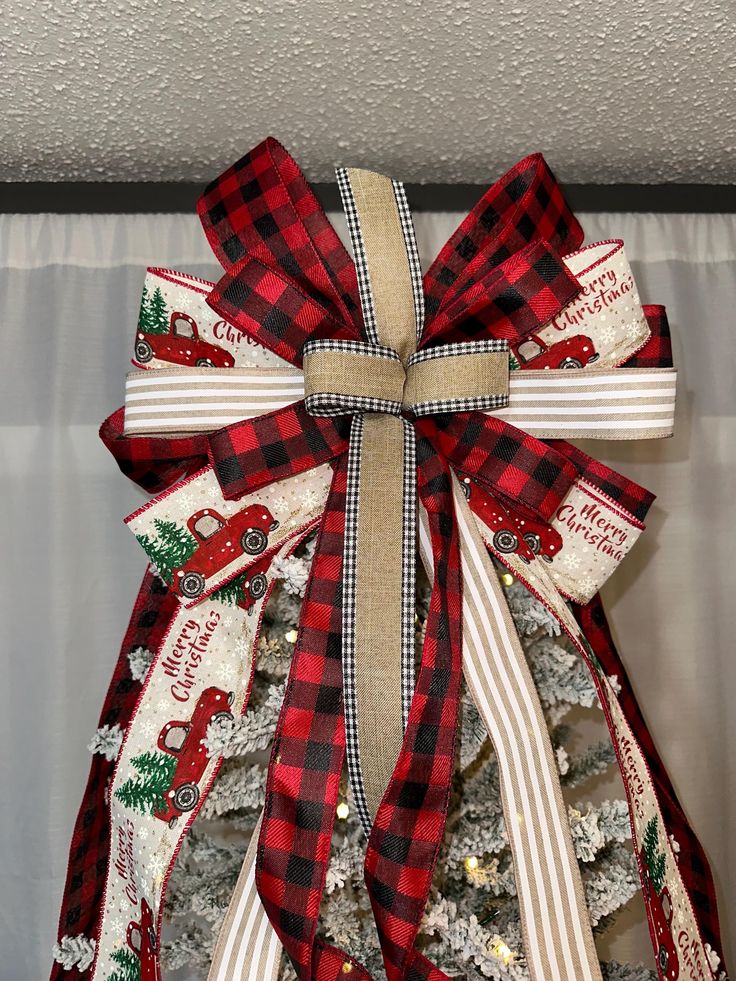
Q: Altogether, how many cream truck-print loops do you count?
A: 4